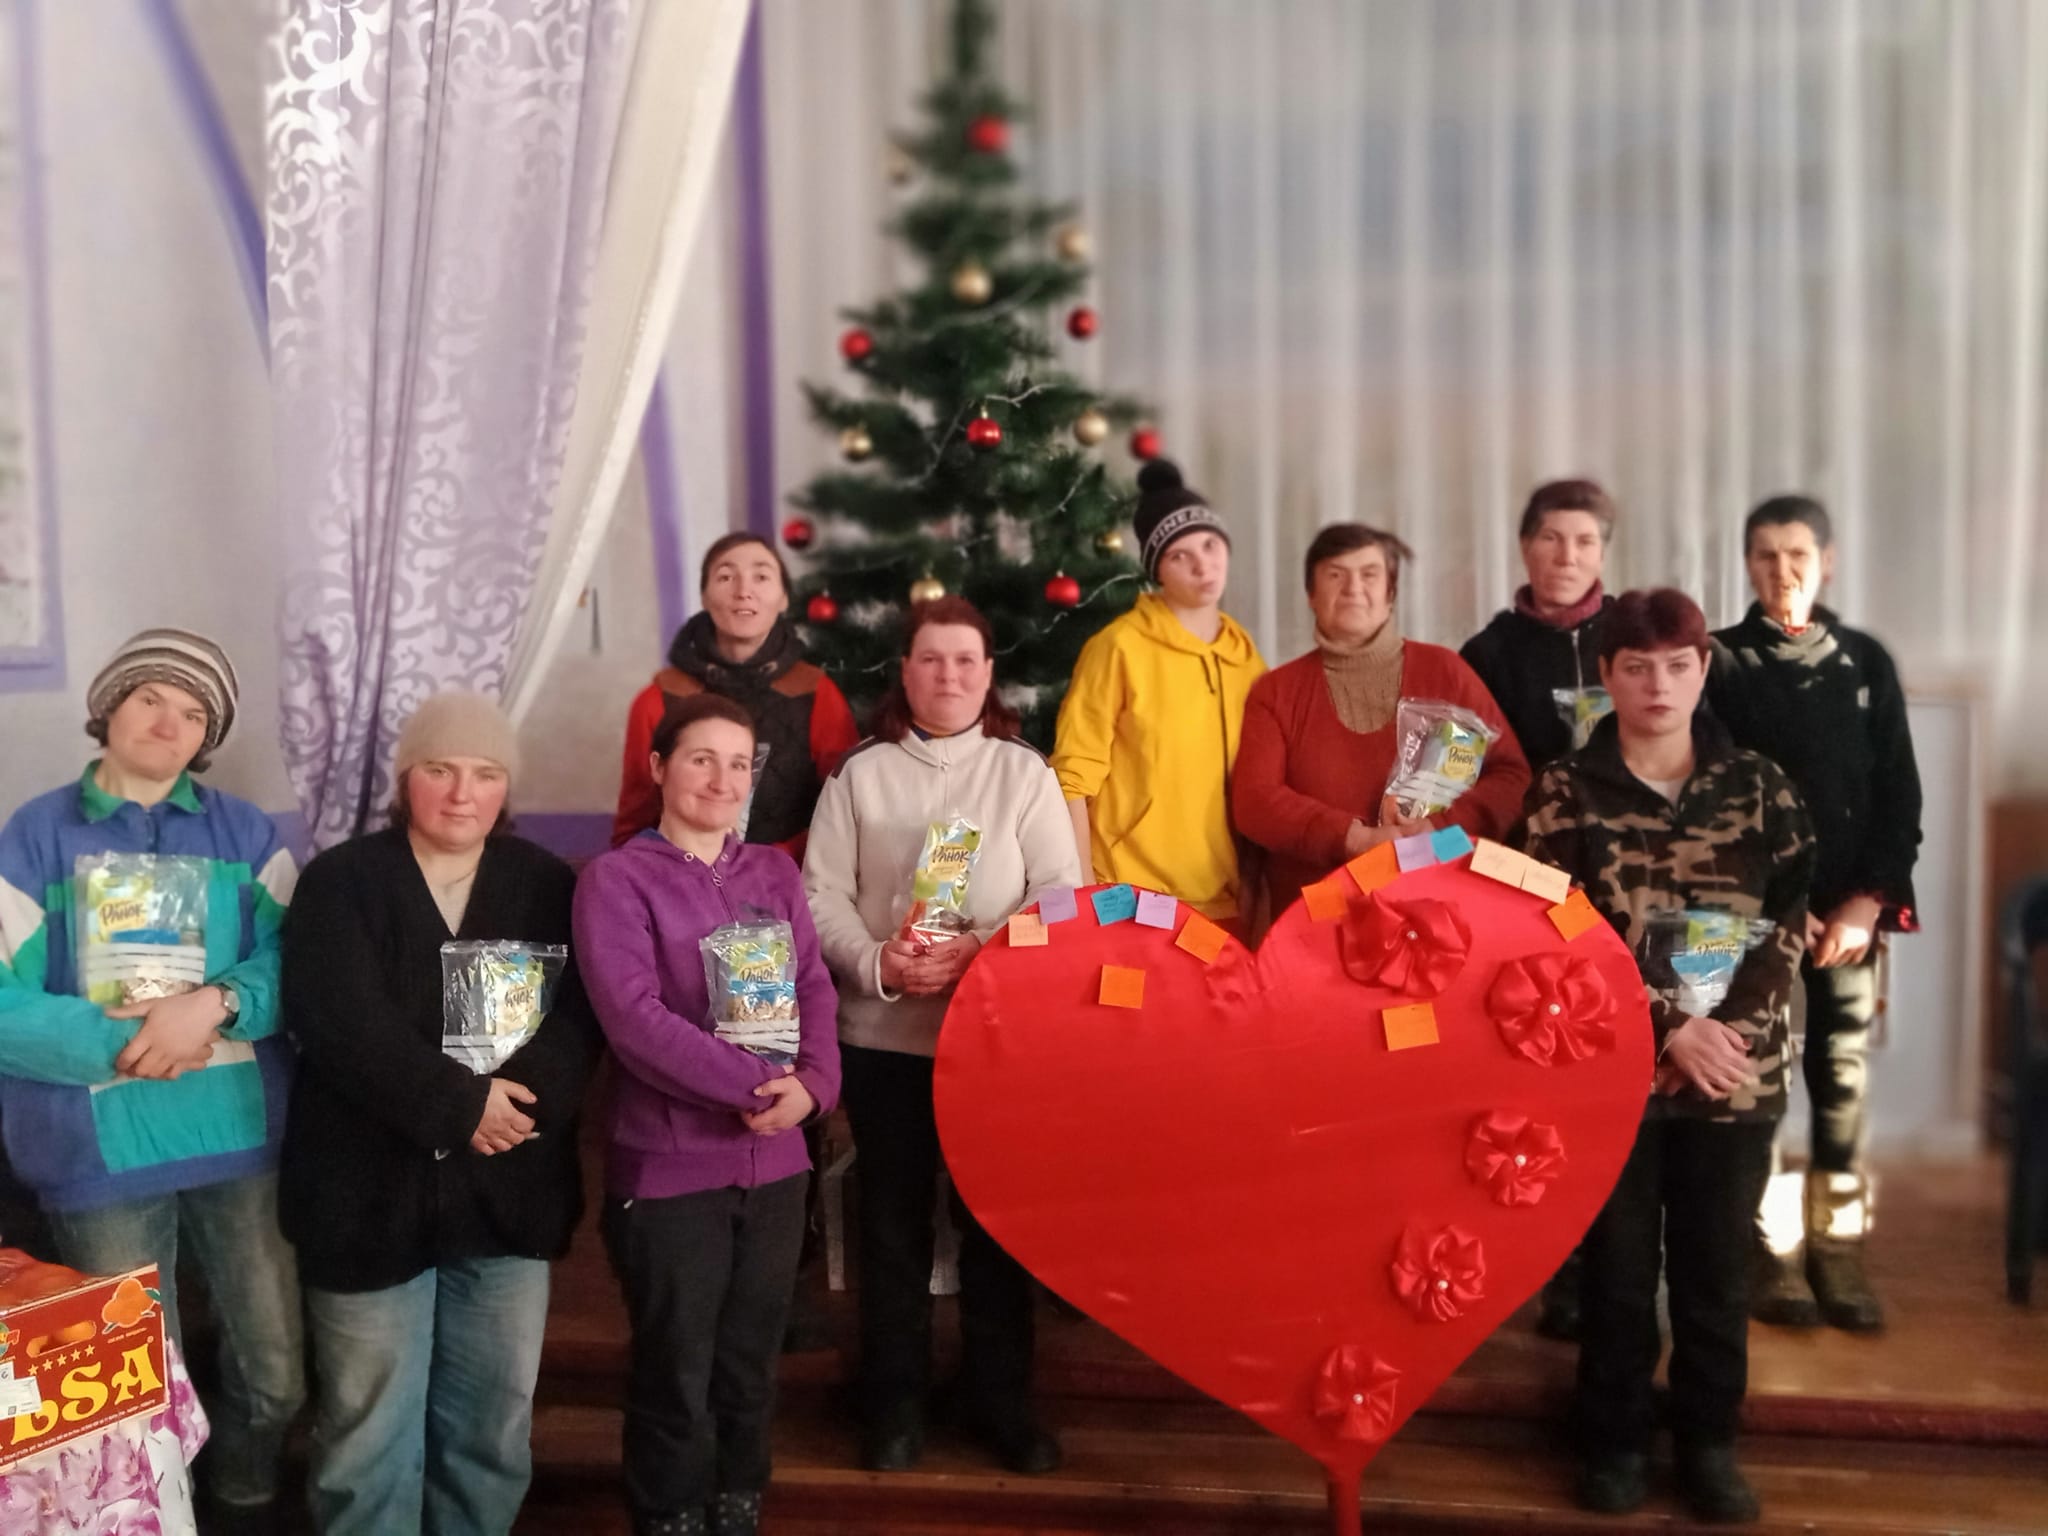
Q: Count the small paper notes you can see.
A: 14